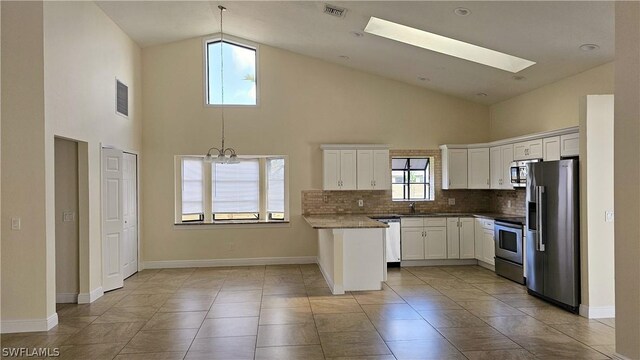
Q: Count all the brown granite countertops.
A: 1